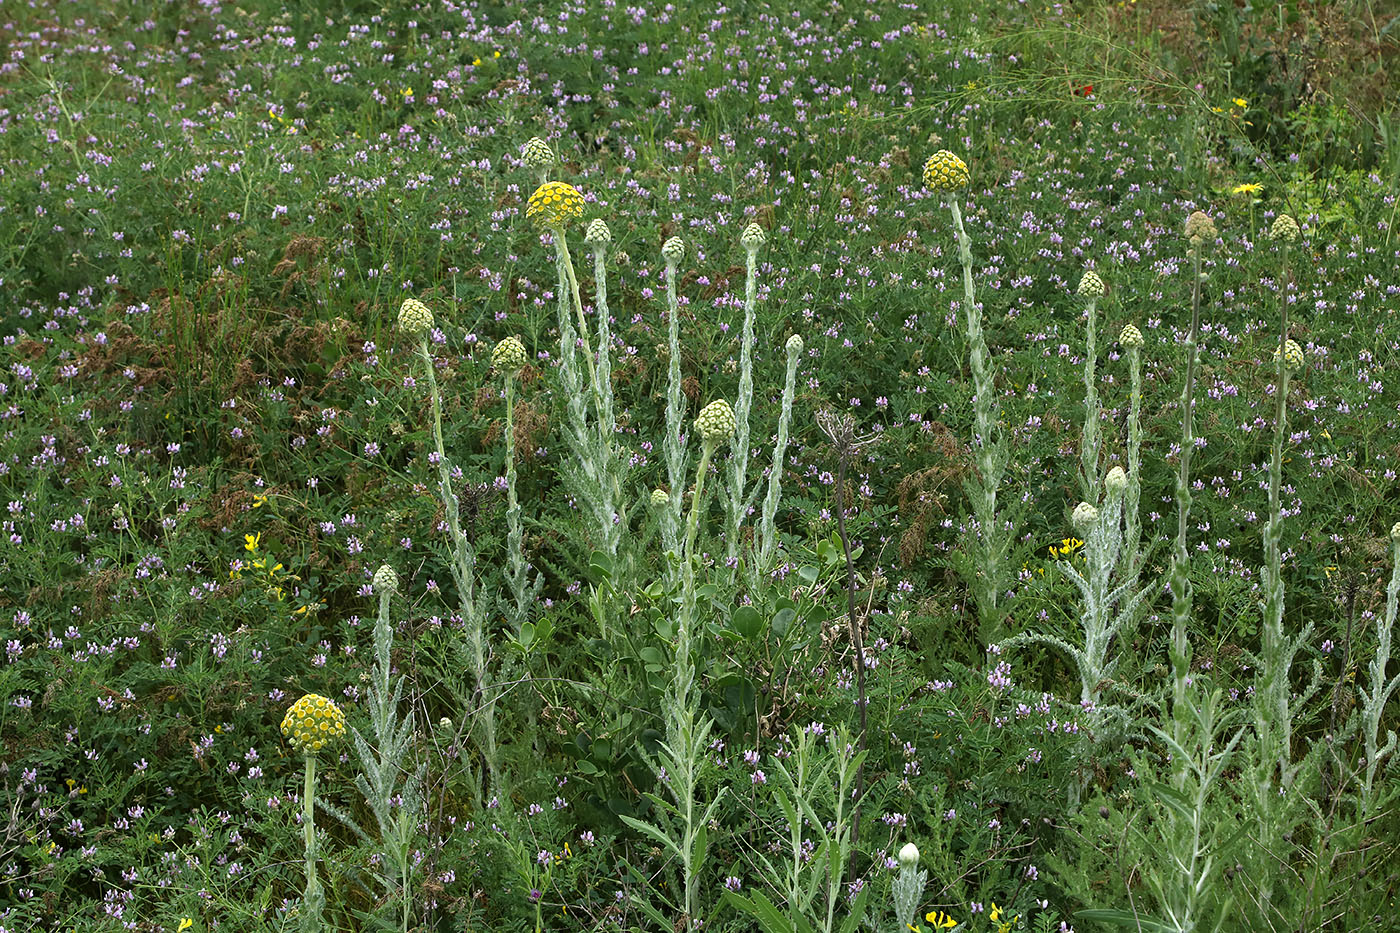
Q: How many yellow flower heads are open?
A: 3